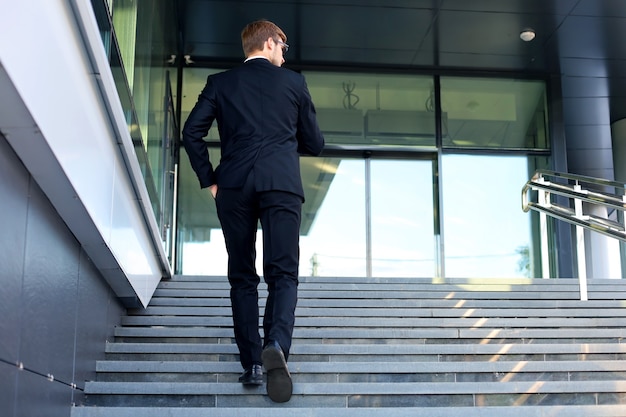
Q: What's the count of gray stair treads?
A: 11